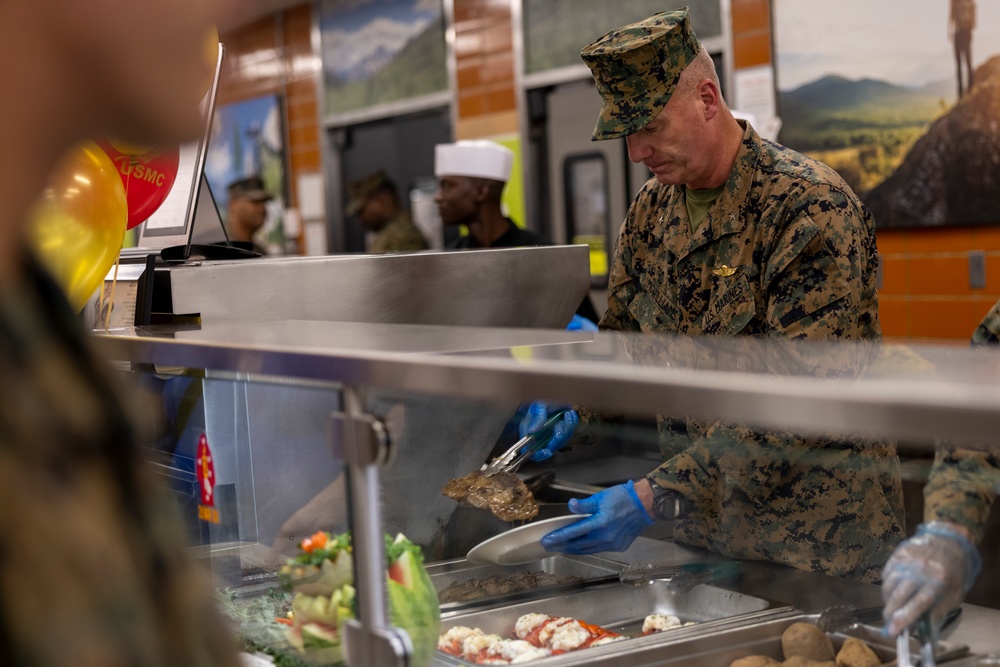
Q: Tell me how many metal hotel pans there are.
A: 3